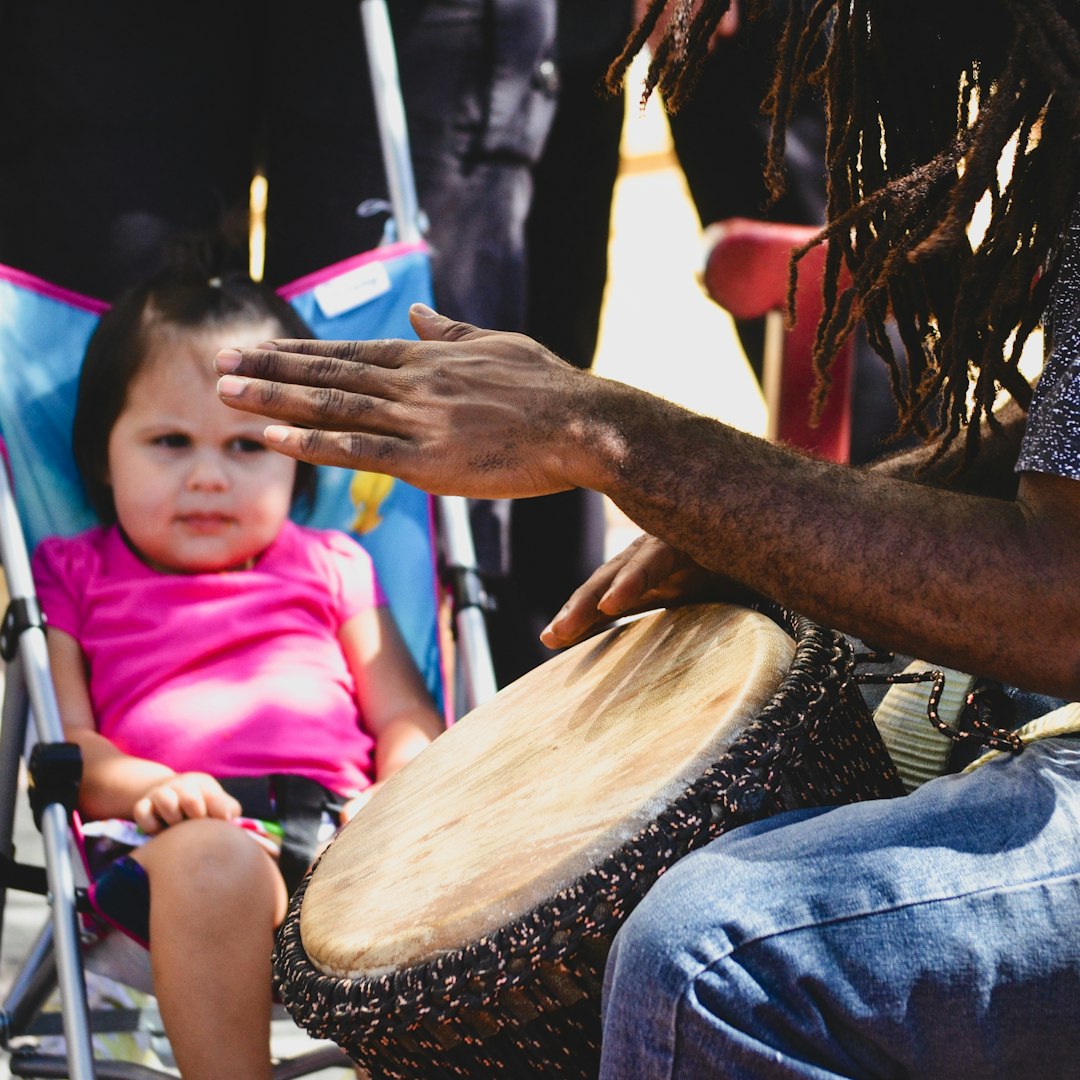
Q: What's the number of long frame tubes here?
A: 2